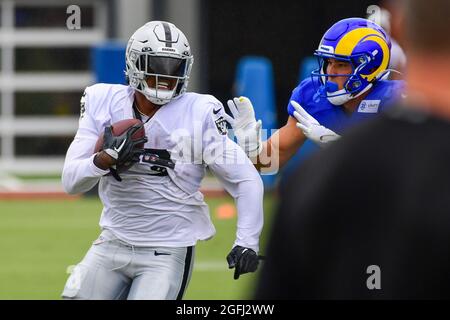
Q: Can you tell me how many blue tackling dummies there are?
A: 2